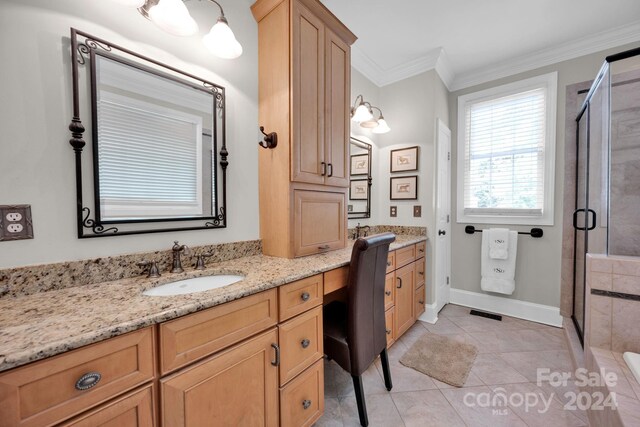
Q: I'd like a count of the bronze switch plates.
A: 3